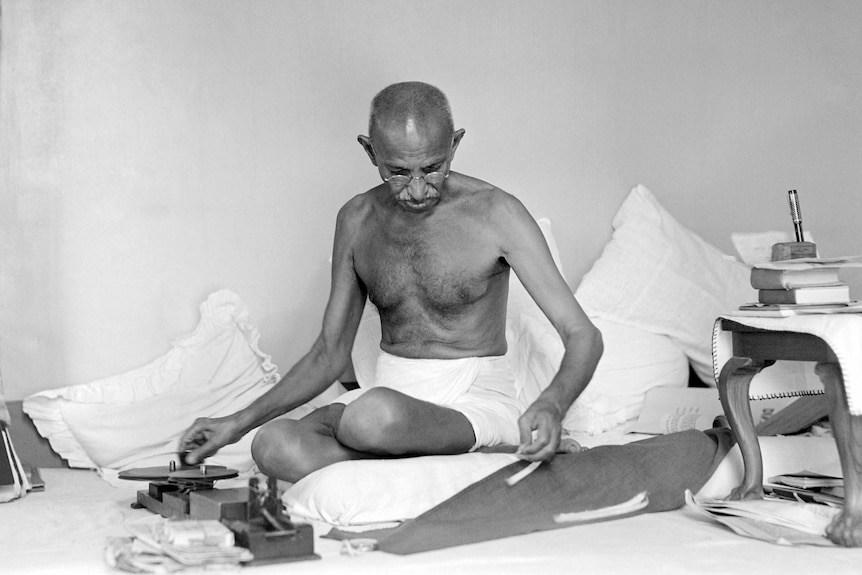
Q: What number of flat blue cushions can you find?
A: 0